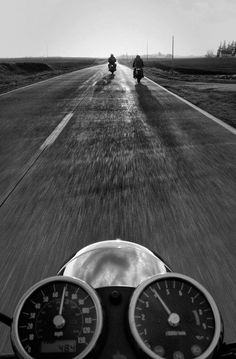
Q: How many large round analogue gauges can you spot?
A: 2